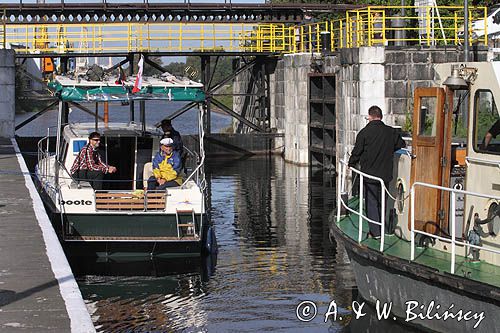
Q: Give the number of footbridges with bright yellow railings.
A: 1